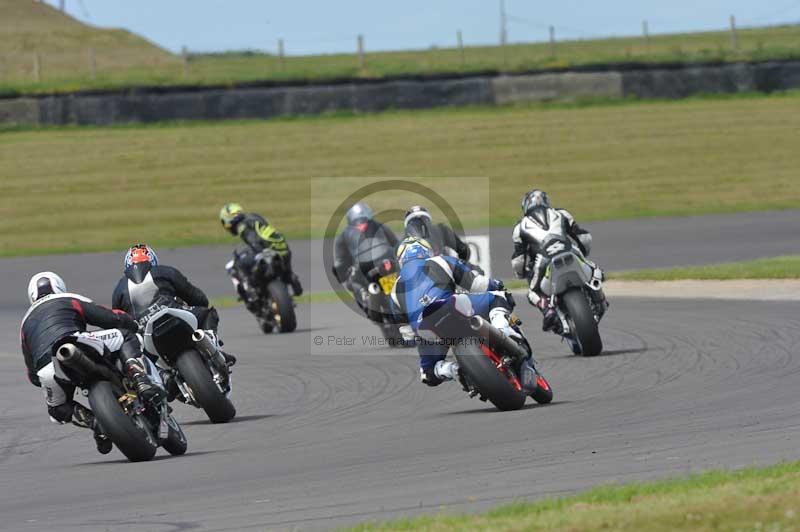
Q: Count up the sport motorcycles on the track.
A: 7